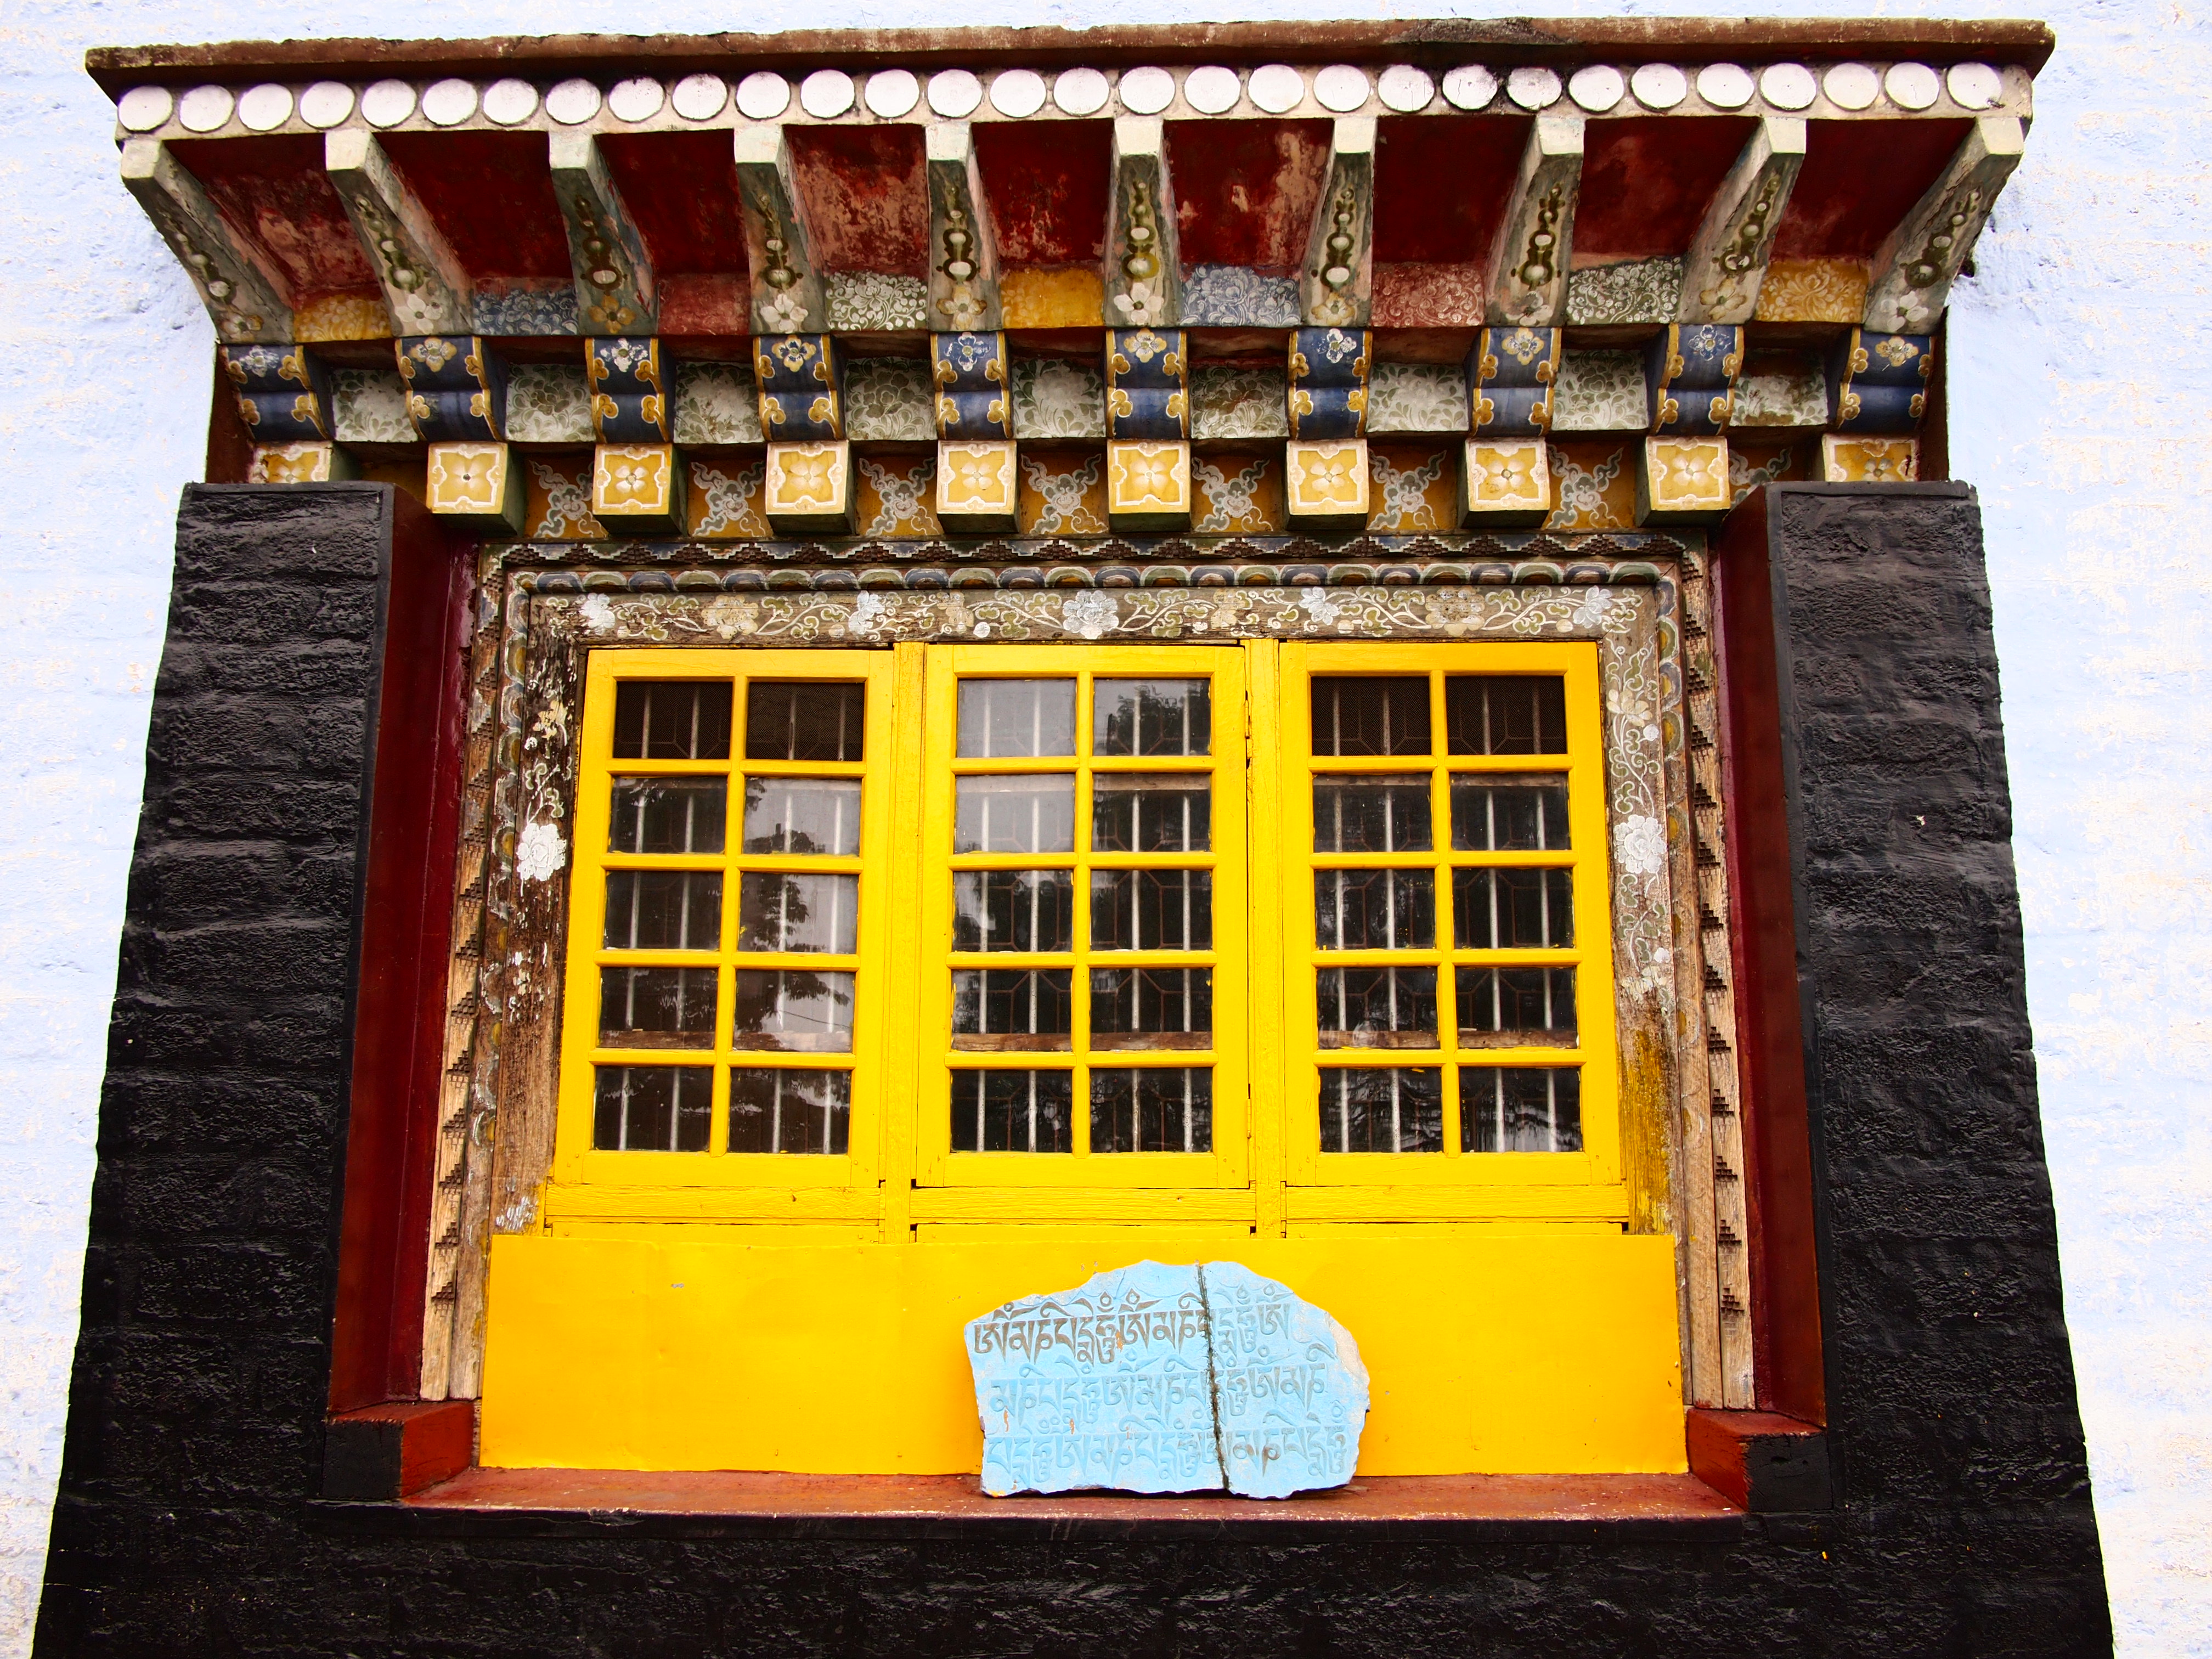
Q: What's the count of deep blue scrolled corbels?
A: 10